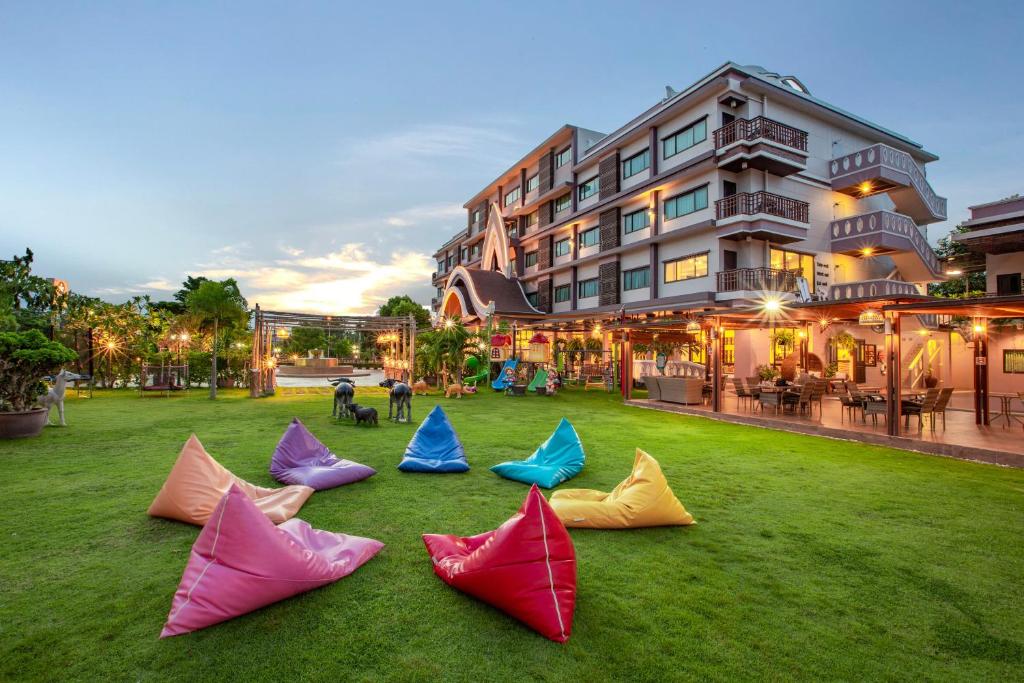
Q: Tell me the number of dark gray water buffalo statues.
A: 3